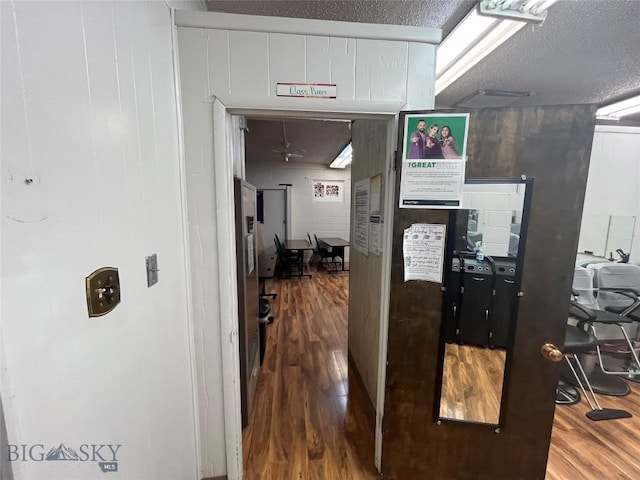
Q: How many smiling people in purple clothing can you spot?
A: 3